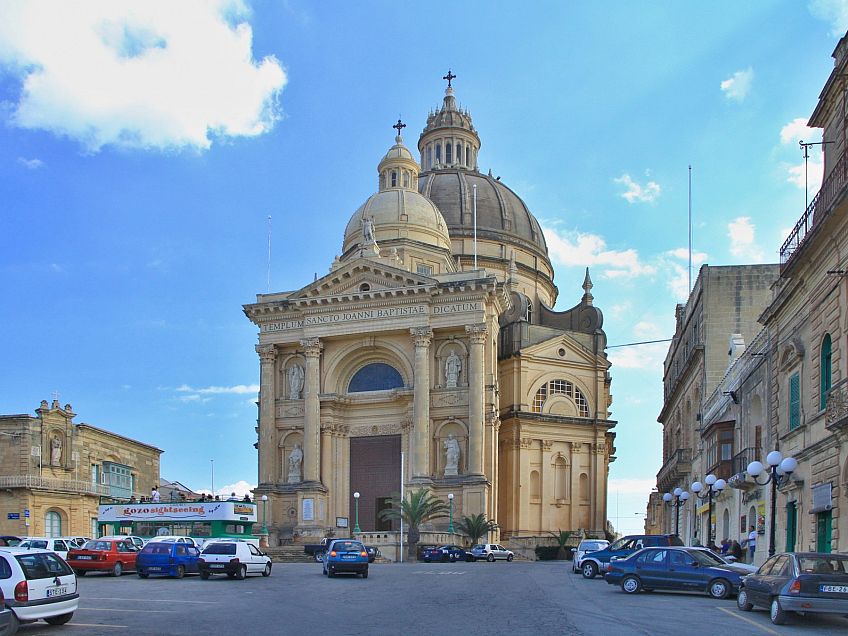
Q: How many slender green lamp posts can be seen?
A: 3